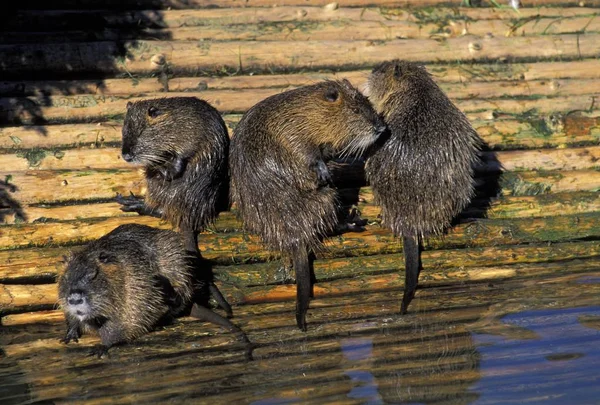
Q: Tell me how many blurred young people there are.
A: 0